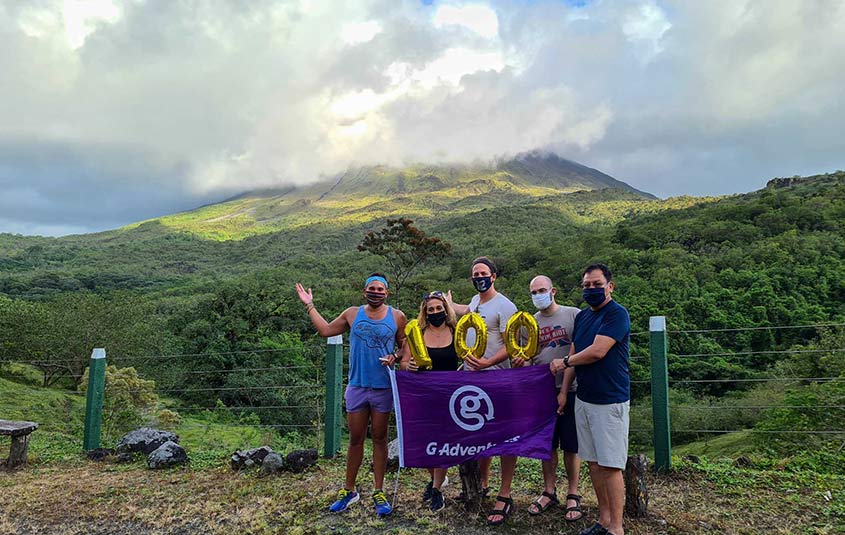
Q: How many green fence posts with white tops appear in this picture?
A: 3